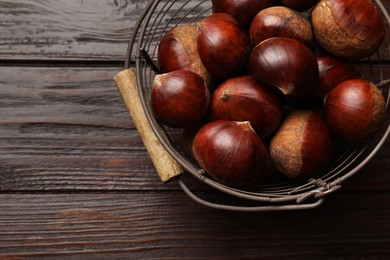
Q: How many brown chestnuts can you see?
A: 13